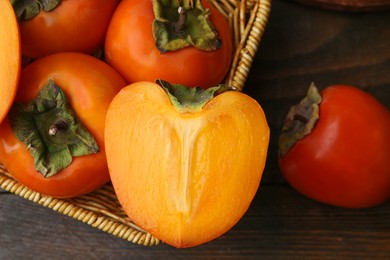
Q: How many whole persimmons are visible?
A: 4